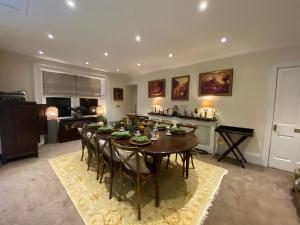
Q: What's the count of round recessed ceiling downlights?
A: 11